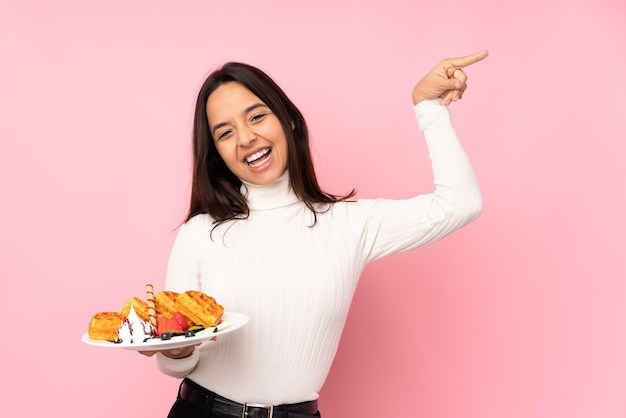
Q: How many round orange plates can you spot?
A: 0